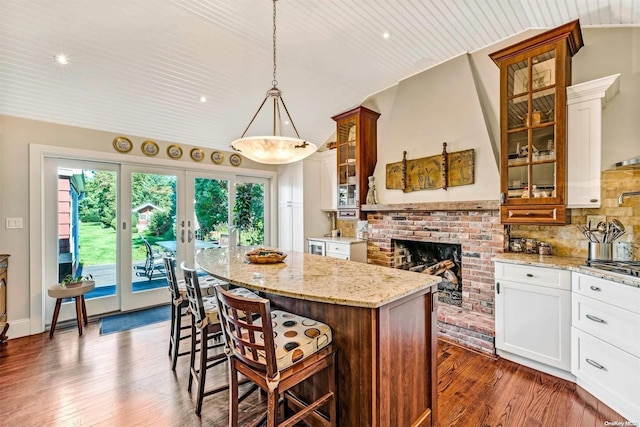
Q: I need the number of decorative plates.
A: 6